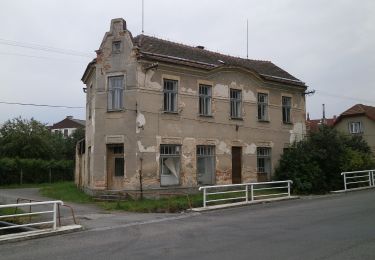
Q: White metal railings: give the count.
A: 3